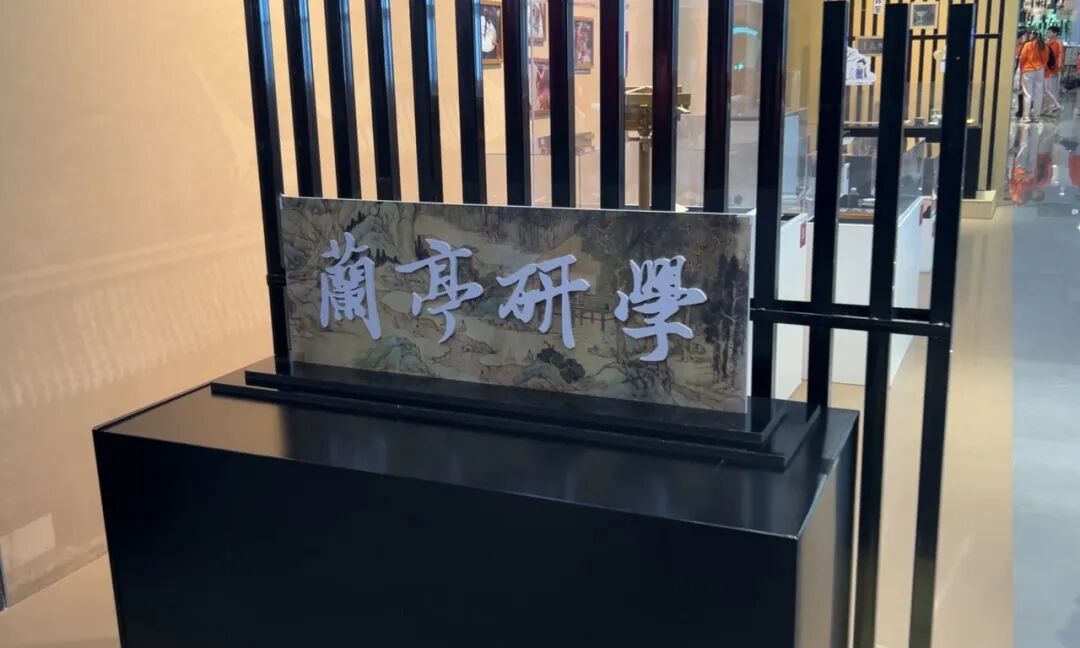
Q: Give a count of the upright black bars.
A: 15